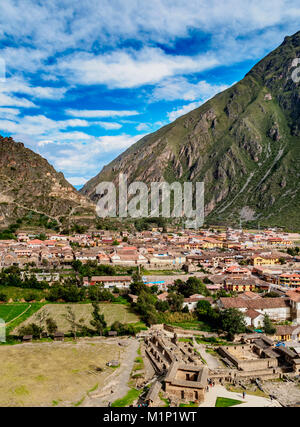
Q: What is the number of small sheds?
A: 3